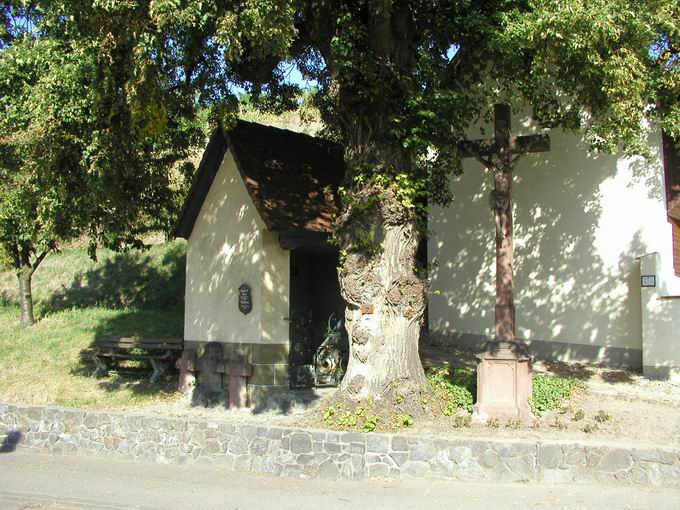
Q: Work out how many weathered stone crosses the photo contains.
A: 3